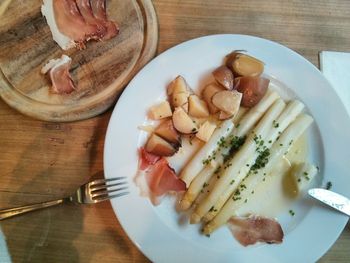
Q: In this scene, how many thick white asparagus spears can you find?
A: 5